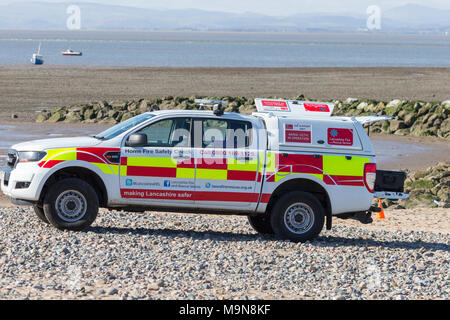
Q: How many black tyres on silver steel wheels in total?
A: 2